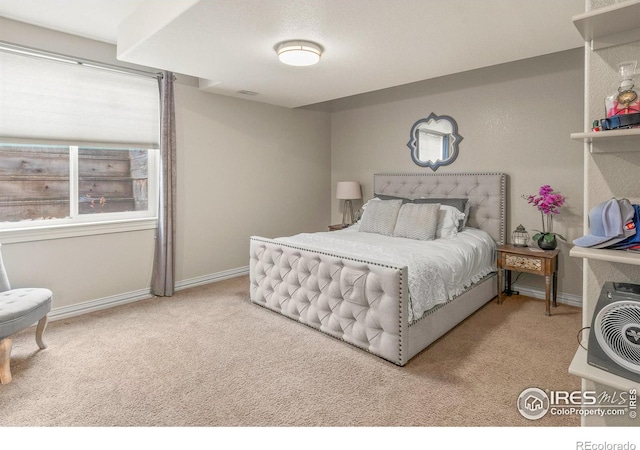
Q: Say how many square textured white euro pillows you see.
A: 2